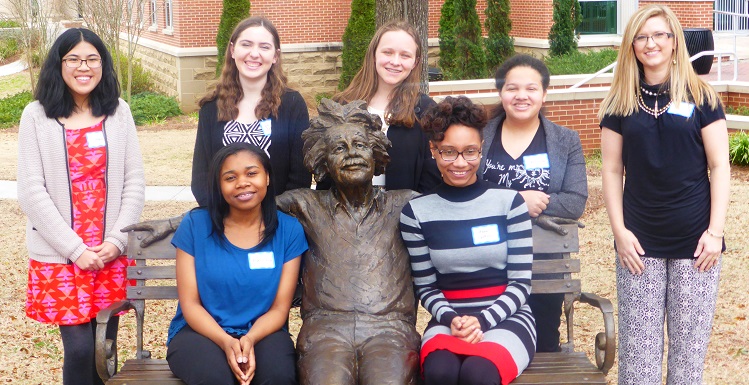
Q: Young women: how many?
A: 7